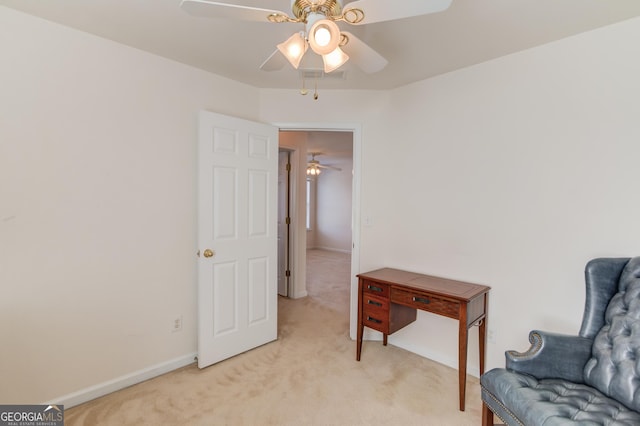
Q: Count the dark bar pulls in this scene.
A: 4